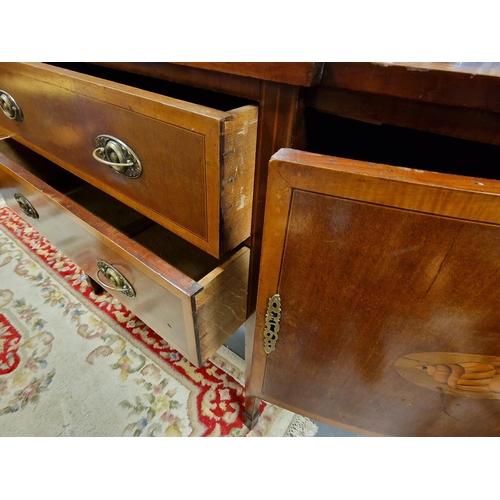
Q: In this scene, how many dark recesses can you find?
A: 3